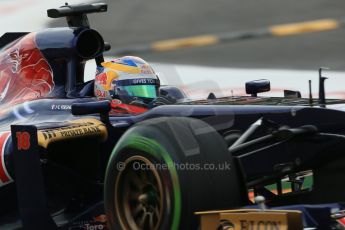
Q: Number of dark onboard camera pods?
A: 1